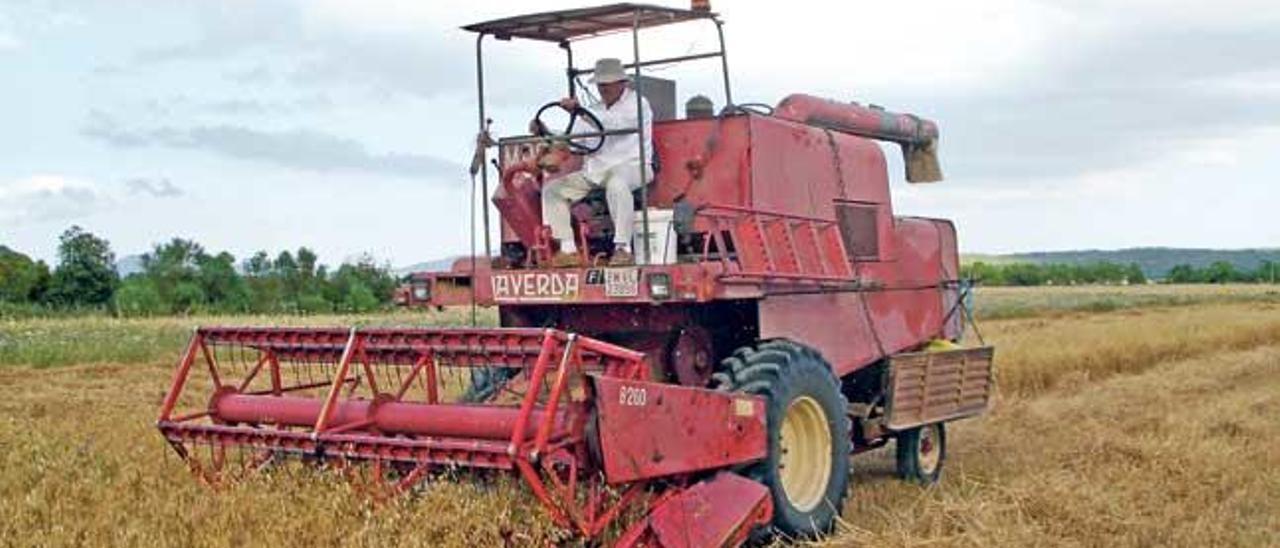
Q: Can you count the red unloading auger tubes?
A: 1